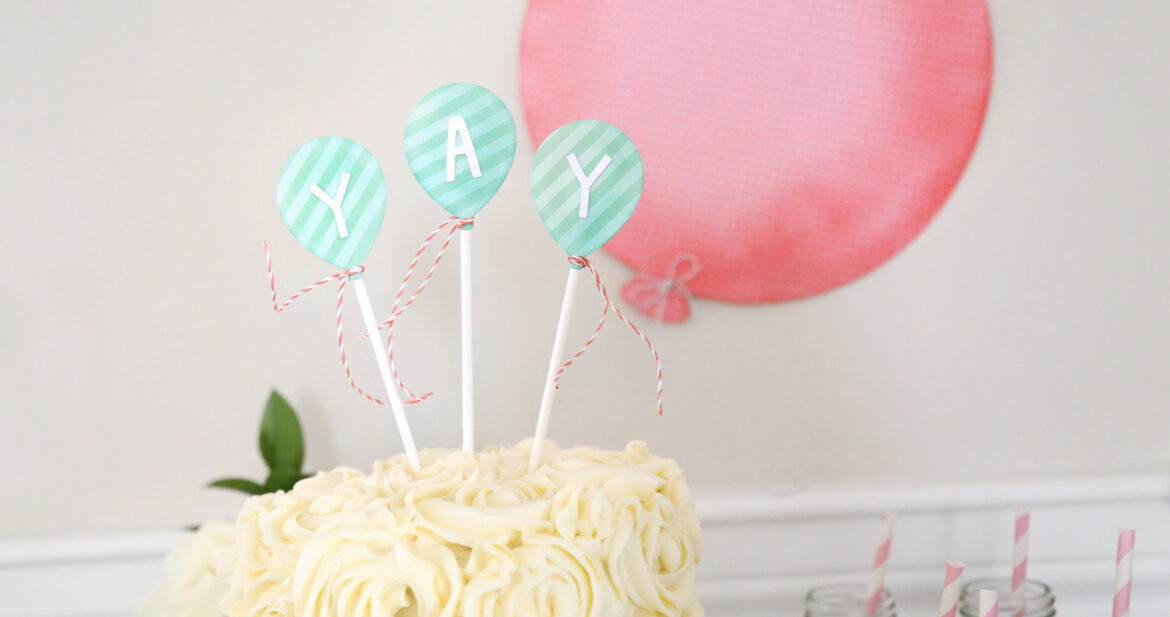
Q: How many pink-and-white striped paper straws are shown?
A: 5